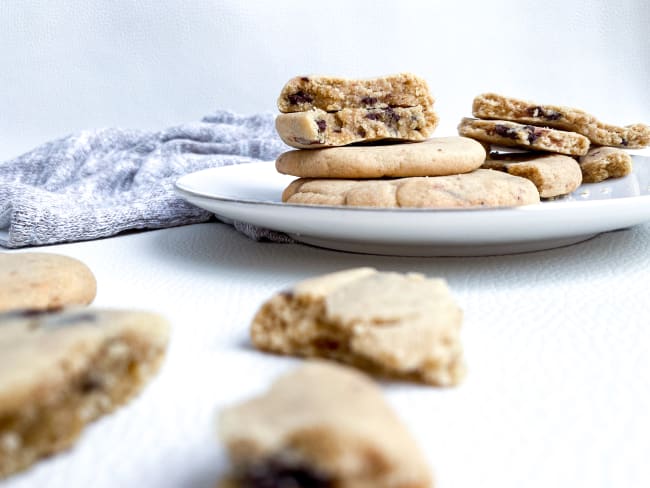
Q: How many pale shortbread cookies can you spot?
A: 12